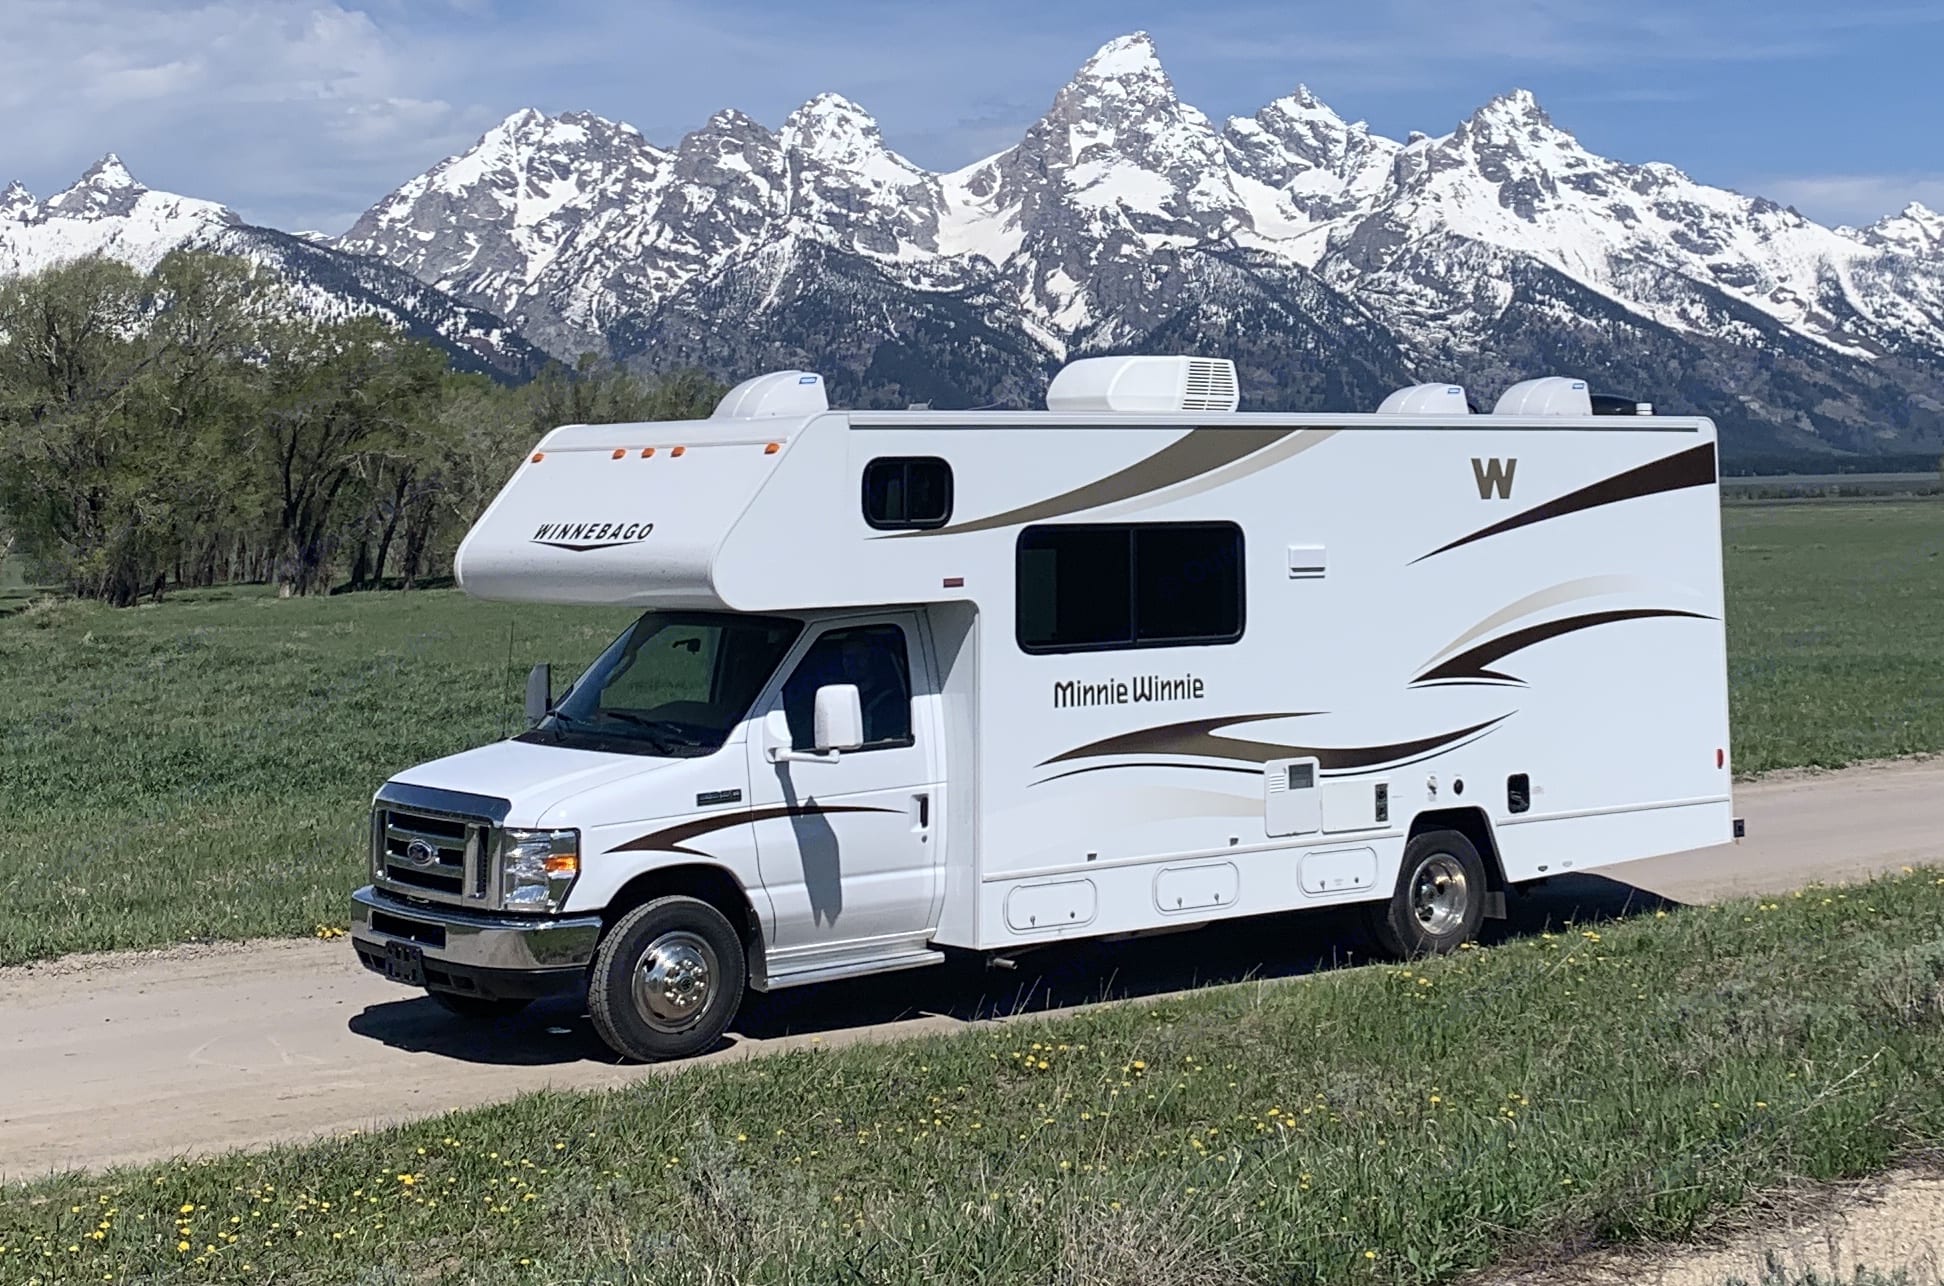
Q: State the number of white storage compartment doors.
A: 3